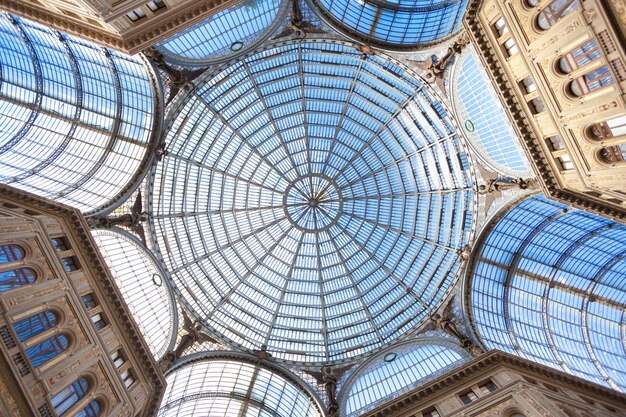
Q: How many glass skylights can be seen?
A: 9